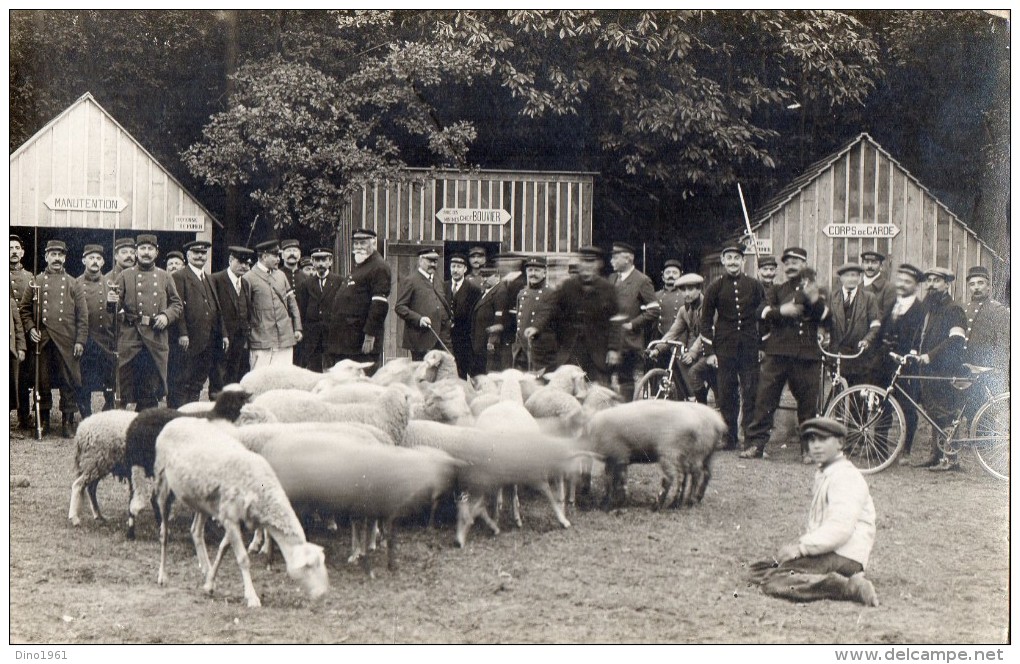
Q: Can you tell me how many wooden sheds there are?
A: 3